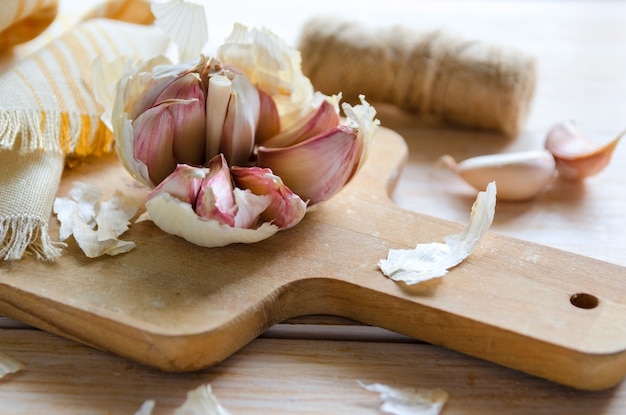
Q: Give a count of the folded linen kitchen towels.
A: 1